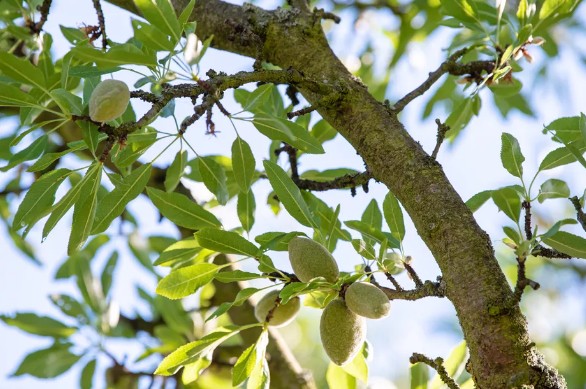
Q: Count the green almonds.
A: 5